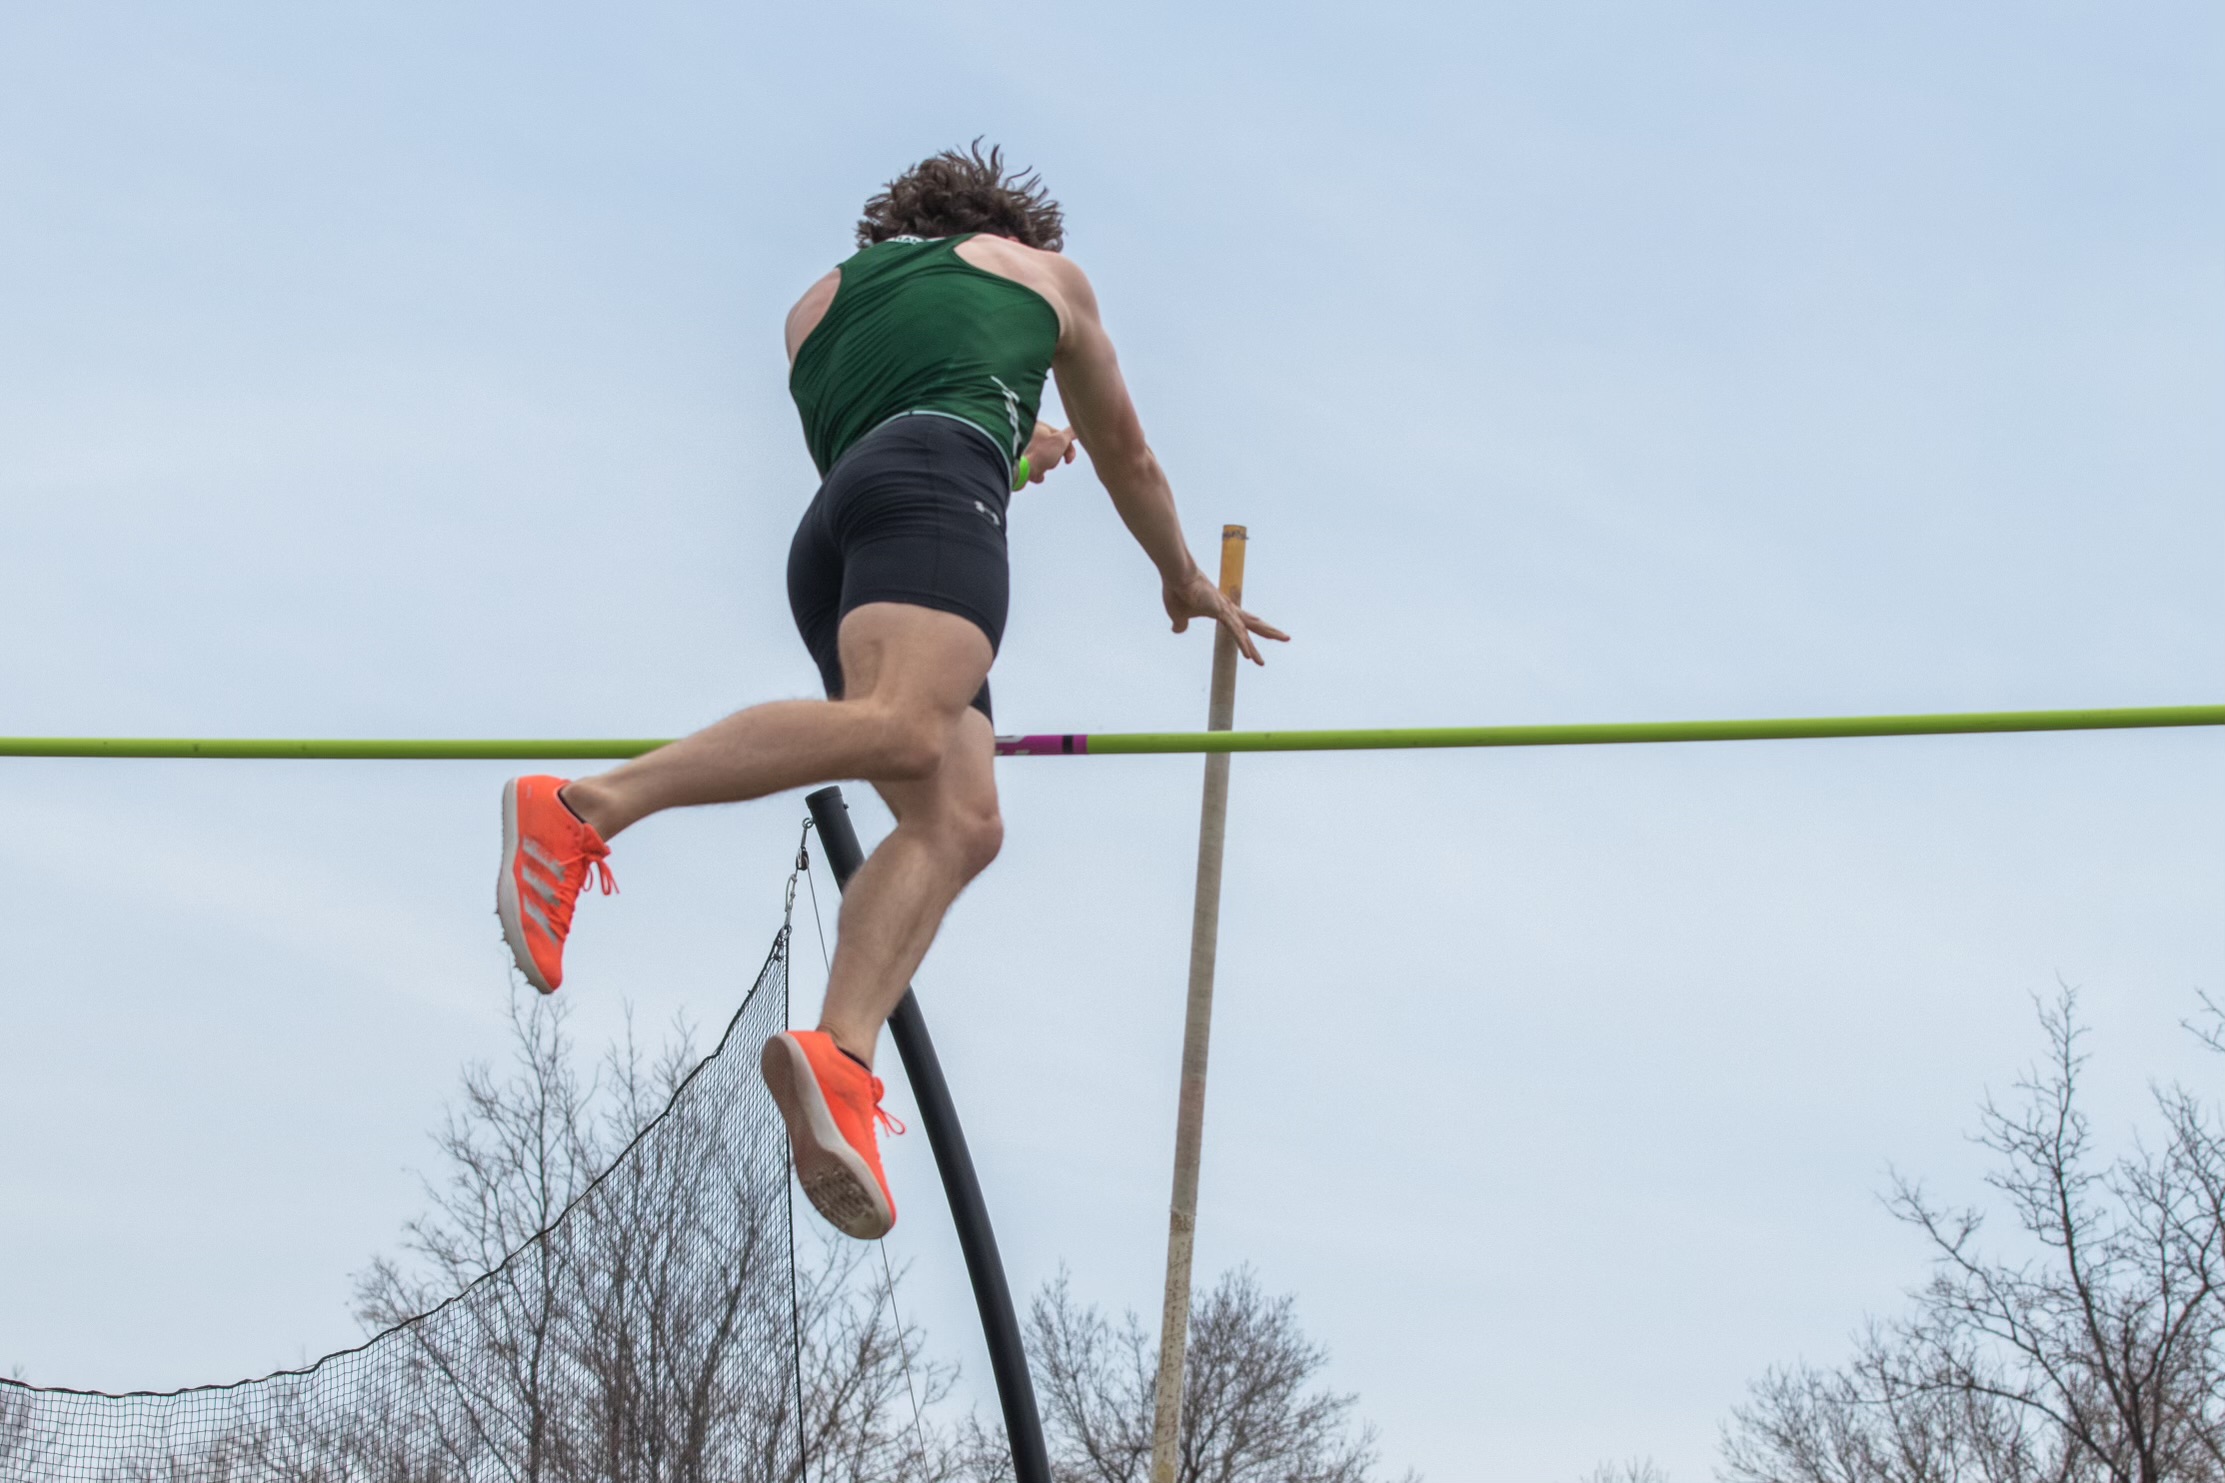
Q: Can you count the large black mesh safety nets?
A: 1